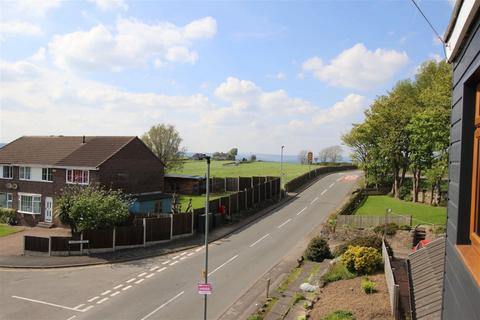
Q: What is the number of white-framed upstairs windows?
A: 4